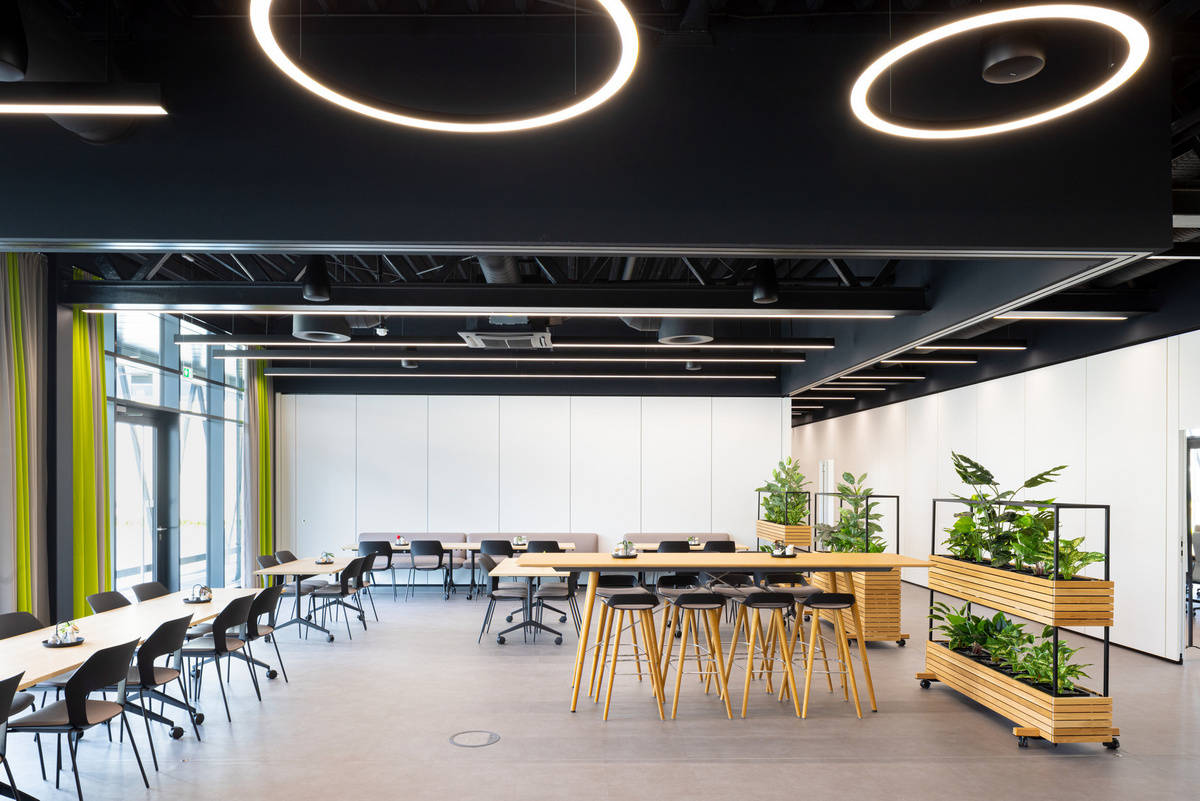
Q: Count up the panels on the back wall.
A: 7